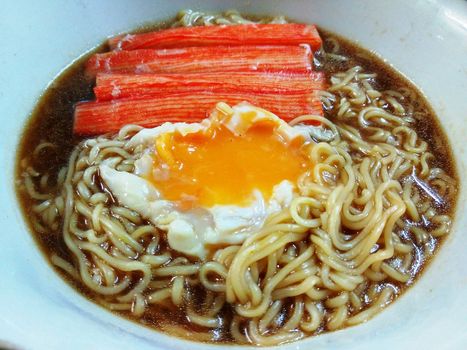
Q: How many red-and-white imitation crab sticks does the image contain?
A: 4